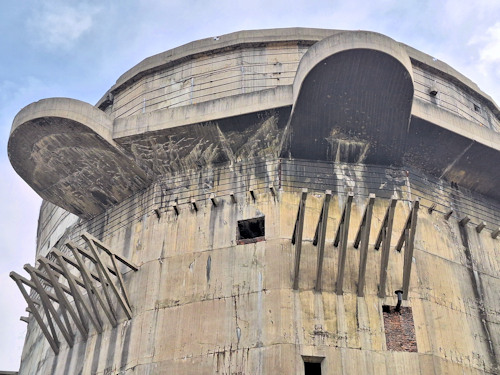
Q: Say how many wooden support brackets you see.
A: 12